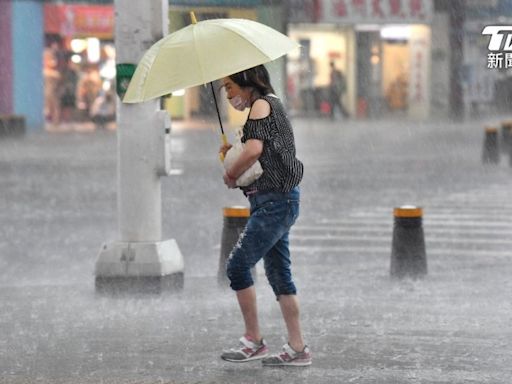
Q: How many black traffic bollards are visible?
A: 4